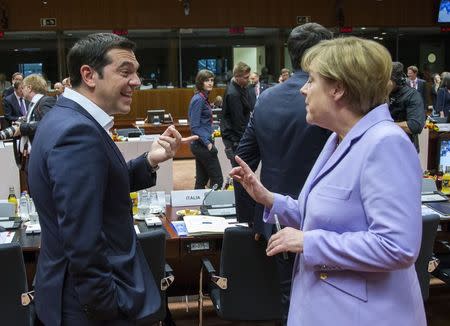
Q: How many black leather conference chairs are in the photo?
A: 4